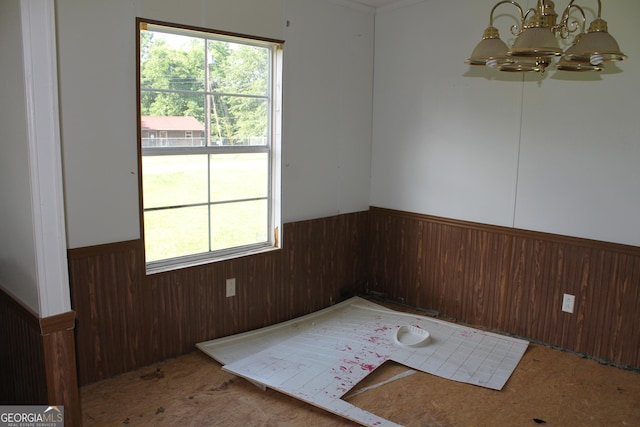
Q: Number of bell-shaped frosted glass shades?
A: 5